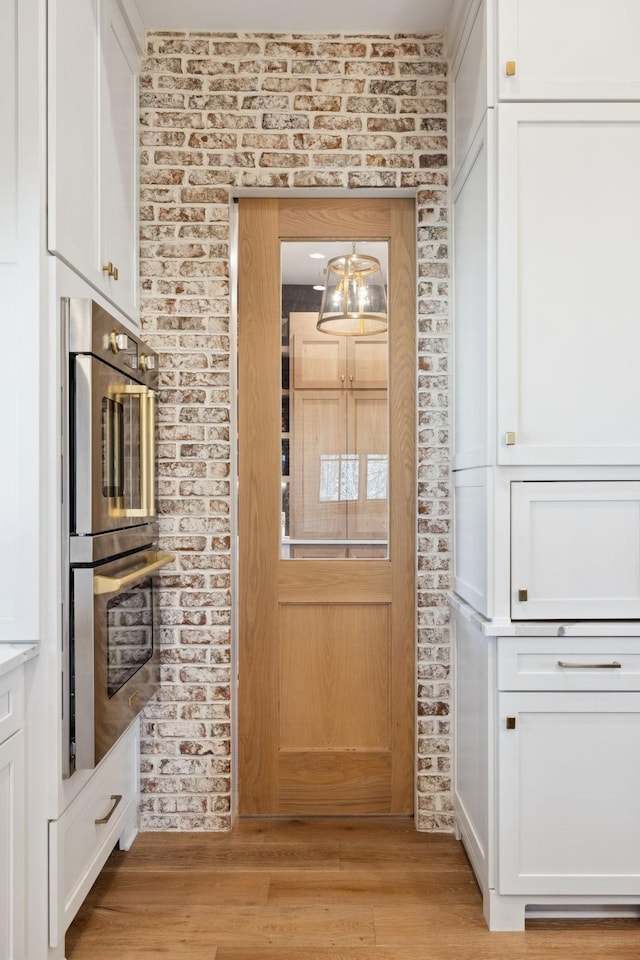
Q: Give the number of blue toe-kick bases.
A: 0